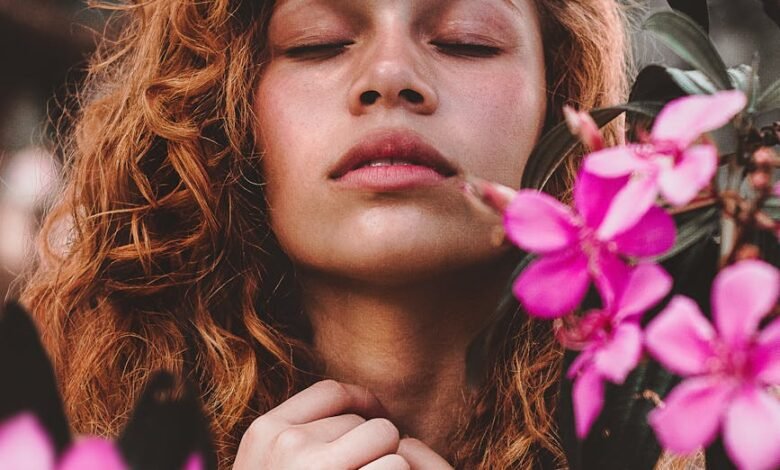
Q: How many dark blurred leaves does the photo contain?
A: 2